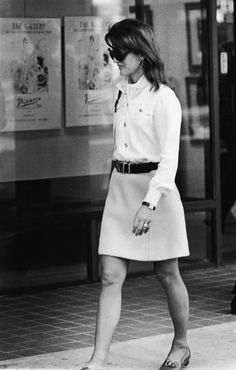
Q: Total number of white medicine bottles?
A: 0